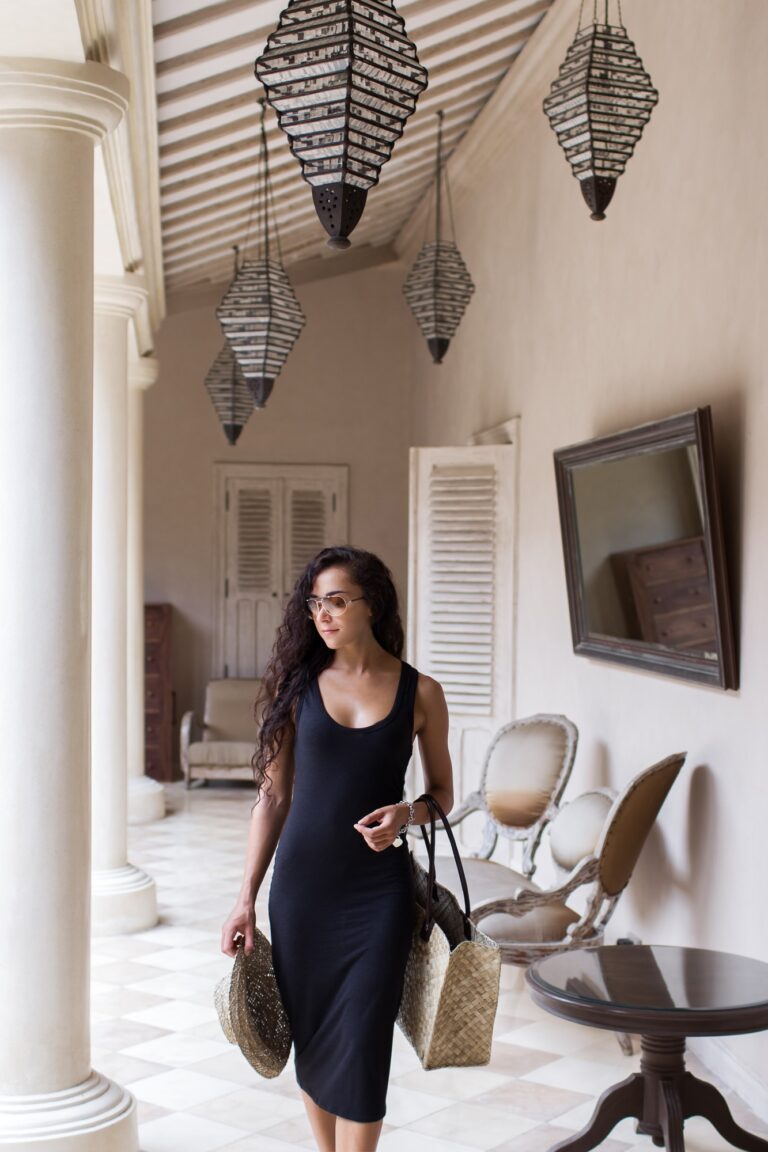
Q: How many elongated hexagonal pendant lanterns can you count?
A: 5